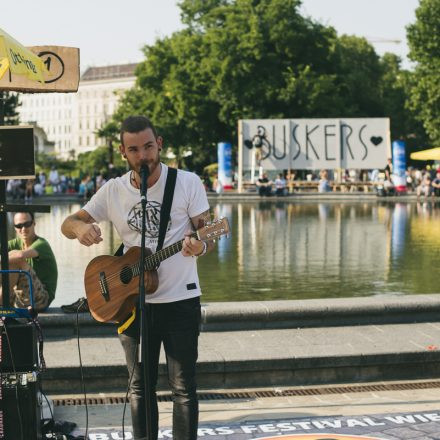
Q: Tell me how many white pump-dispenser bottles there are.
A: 0